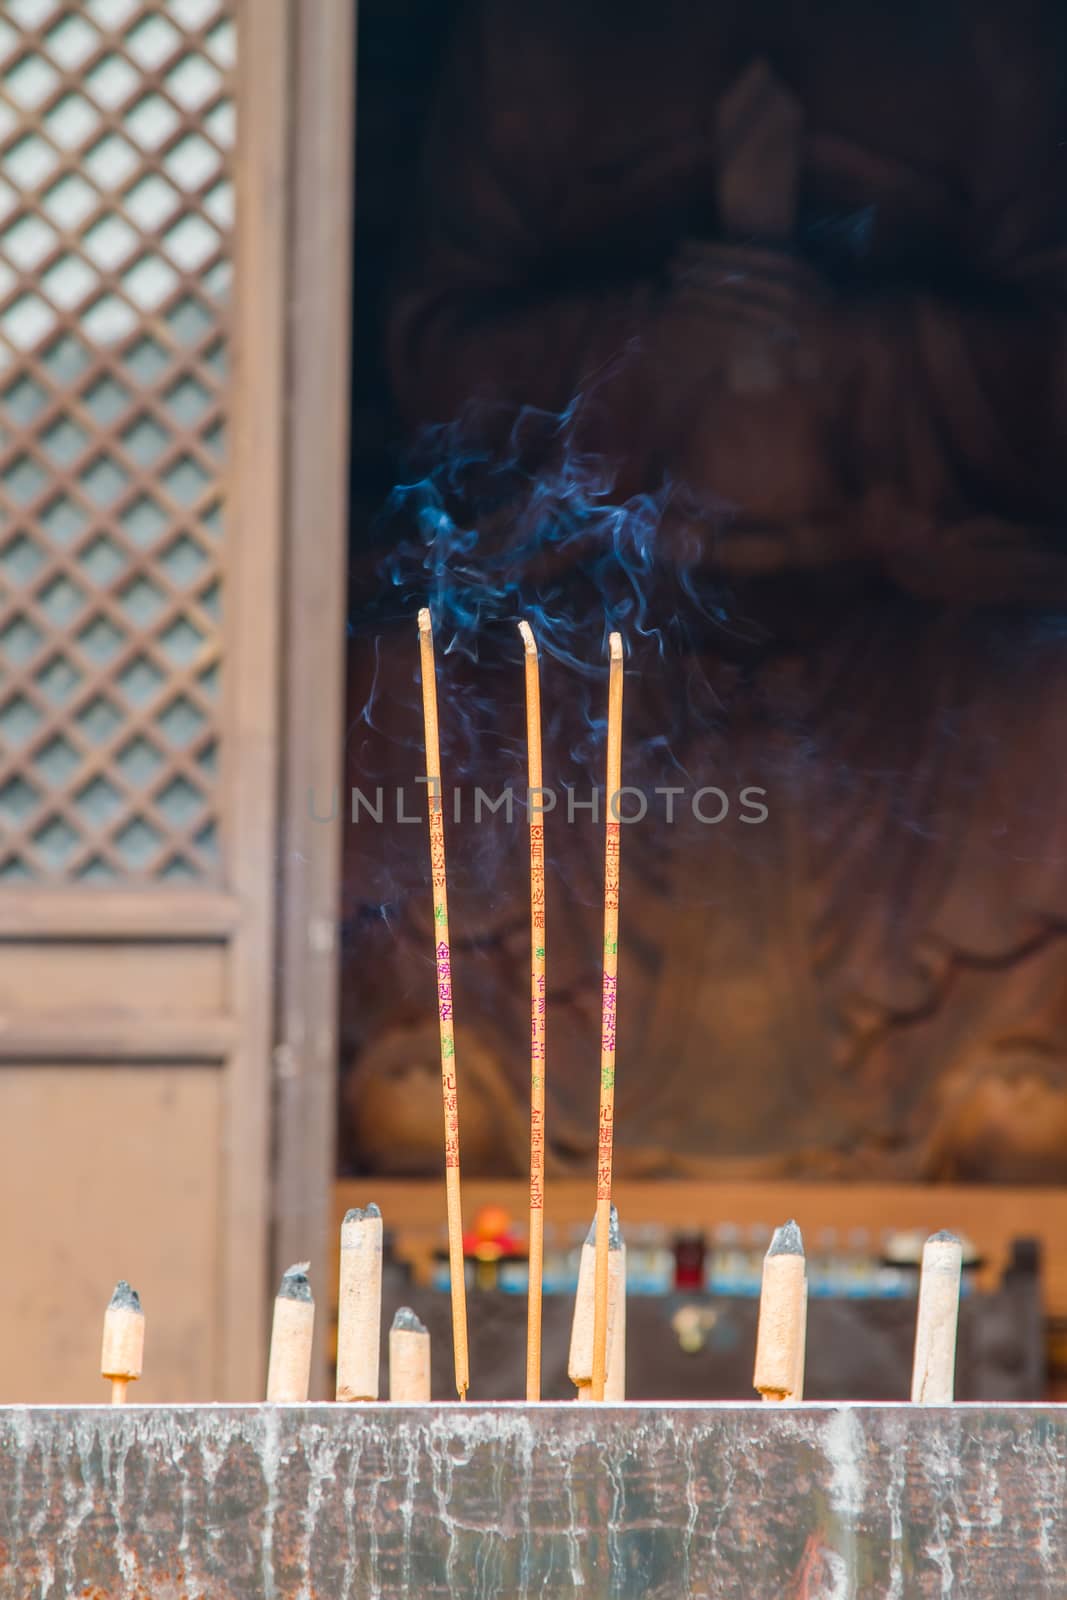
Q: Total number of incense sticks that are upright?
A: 3